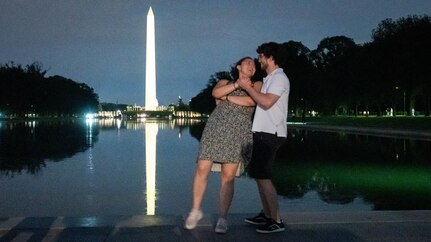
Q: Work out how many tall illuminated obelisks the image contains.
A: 1